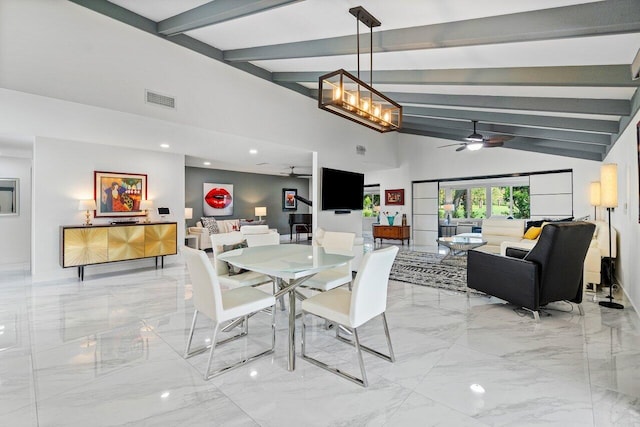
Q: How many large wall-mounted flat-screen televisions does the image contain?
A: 1